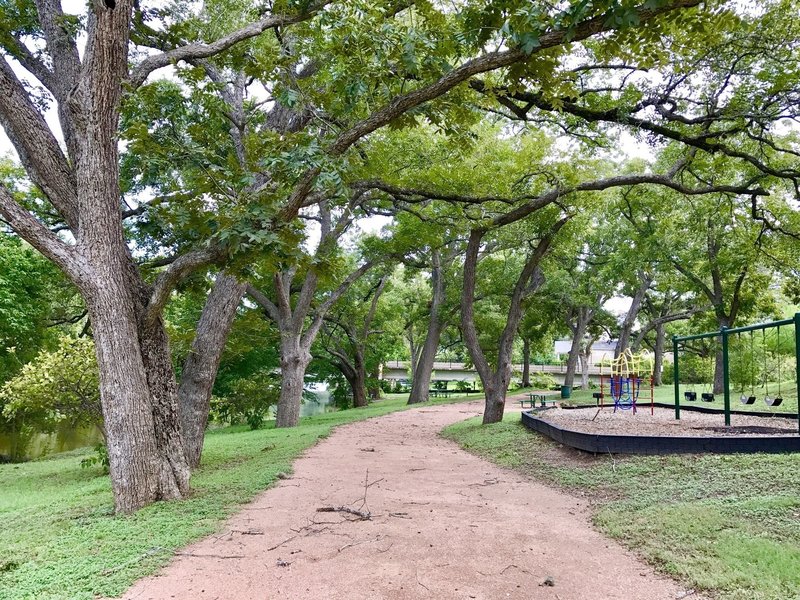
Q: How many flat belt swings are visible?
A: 2